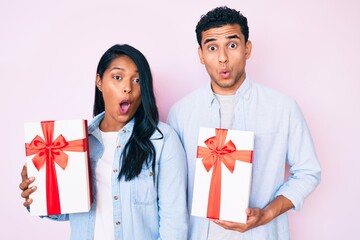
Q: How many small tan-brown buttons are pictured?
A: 6